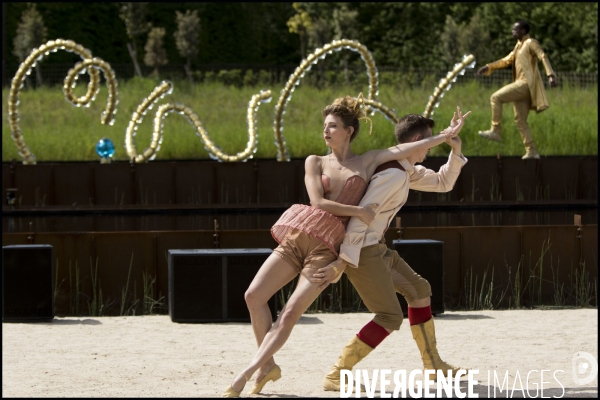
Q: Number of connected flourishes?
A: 3